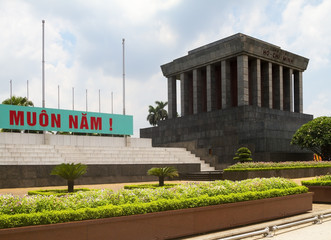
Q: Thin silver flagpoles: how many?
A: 9